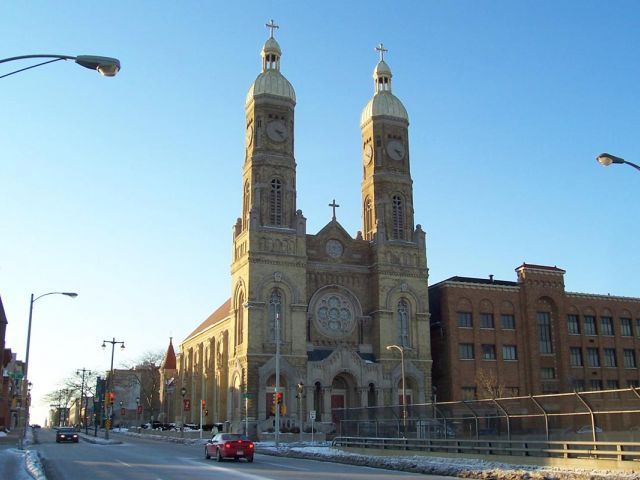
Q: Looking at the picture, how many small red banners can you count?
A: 3